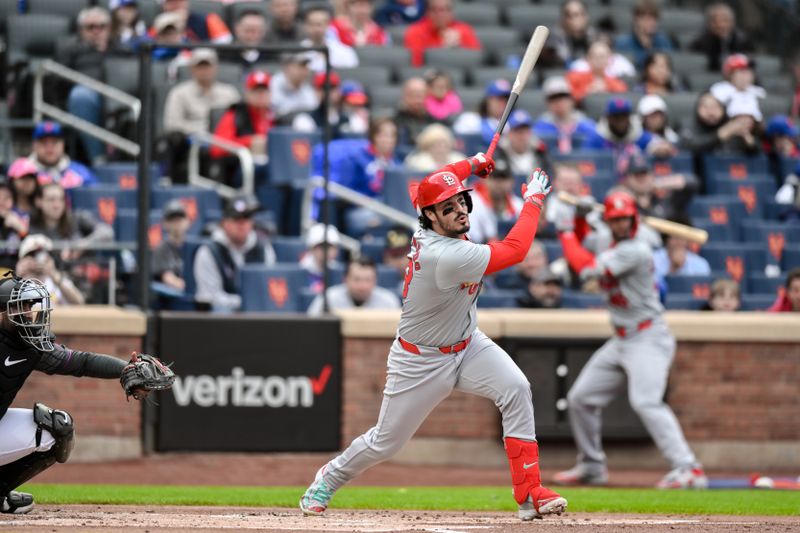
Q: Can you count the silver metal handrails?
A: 3